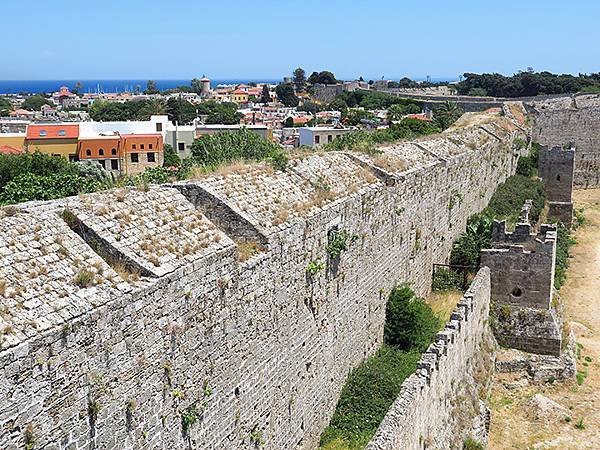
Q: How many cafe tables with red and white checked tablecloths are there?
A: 0